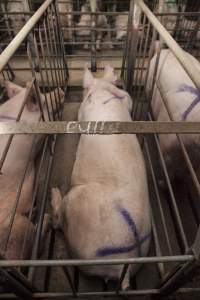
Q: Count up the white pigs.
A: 3